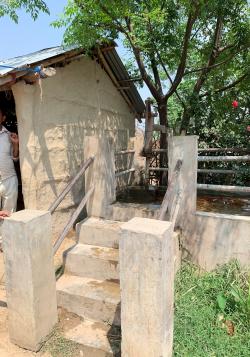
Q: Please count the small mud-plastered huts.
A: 1